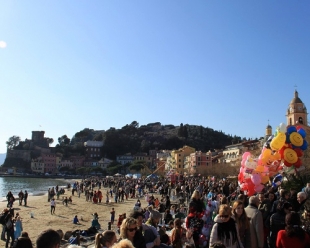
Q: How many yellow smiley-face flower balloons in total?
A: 2